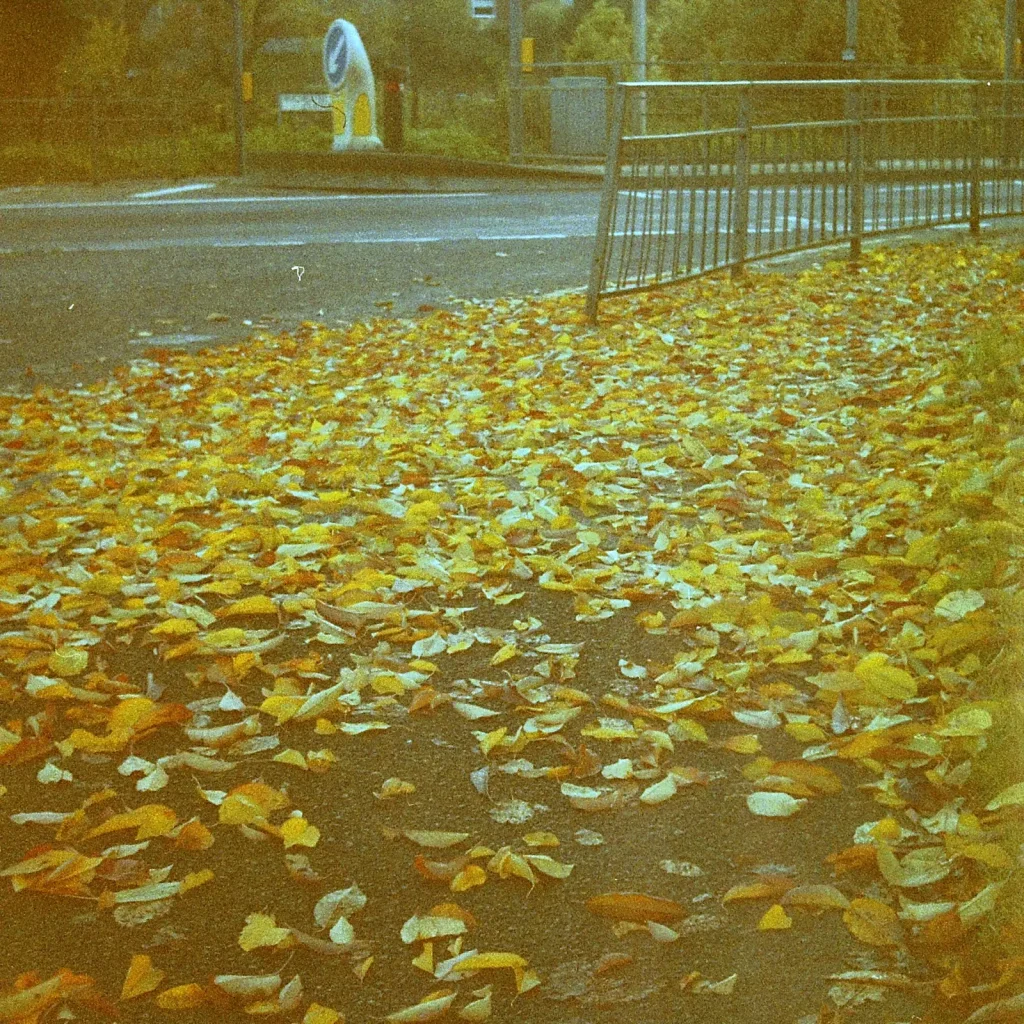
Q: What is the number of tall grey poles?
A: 5